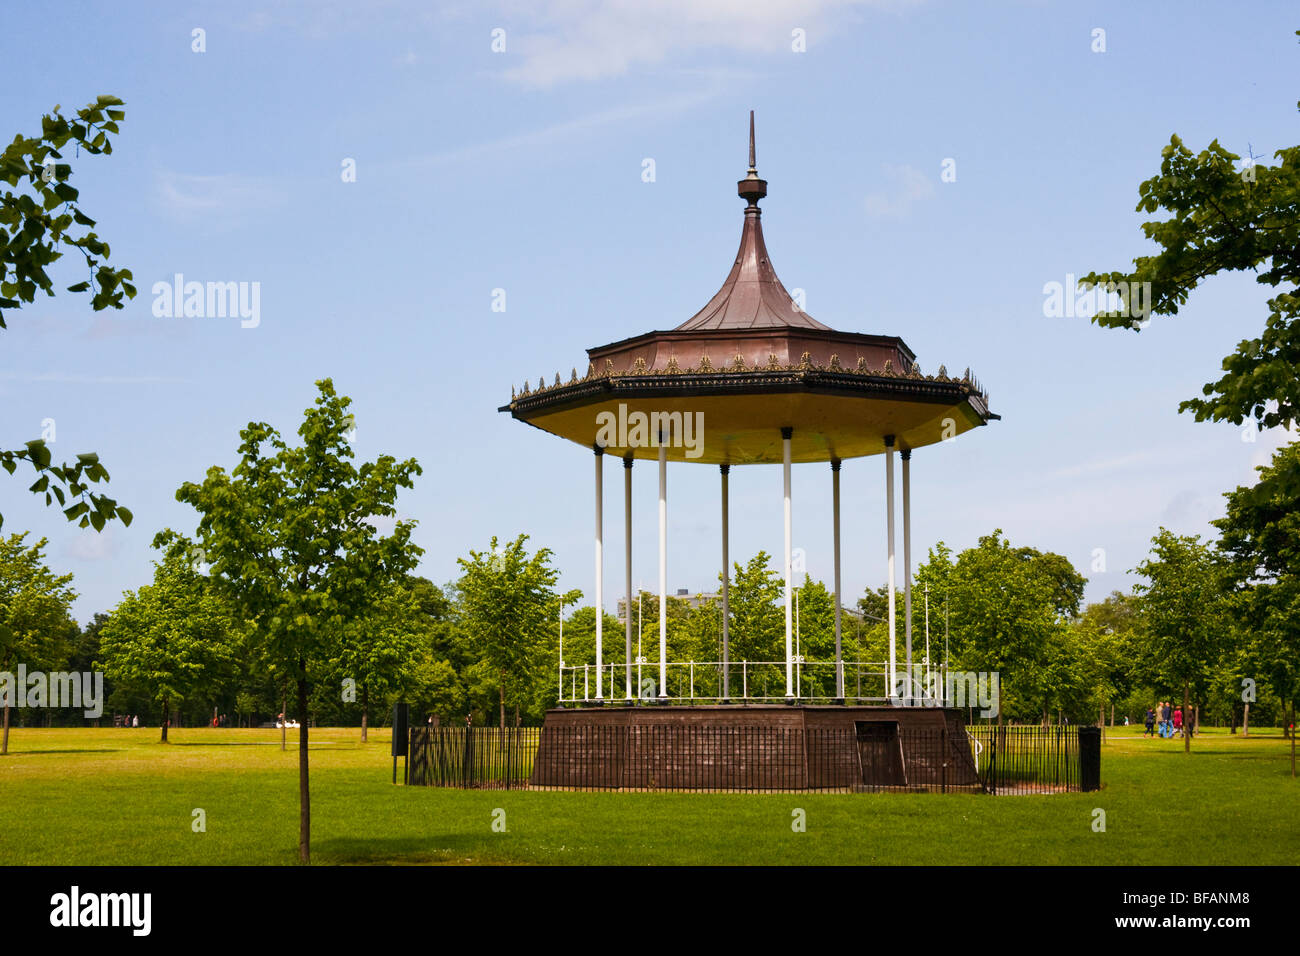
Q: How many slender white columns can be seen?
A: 8